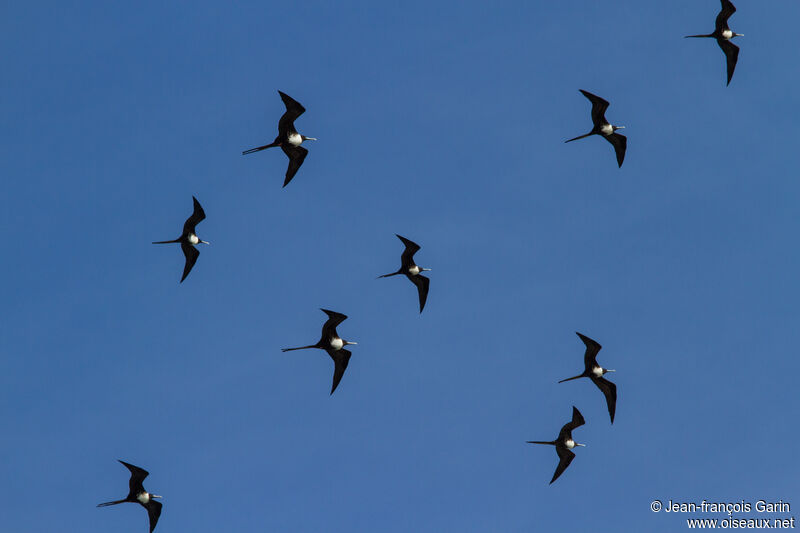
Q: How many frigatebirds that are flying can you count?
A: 9